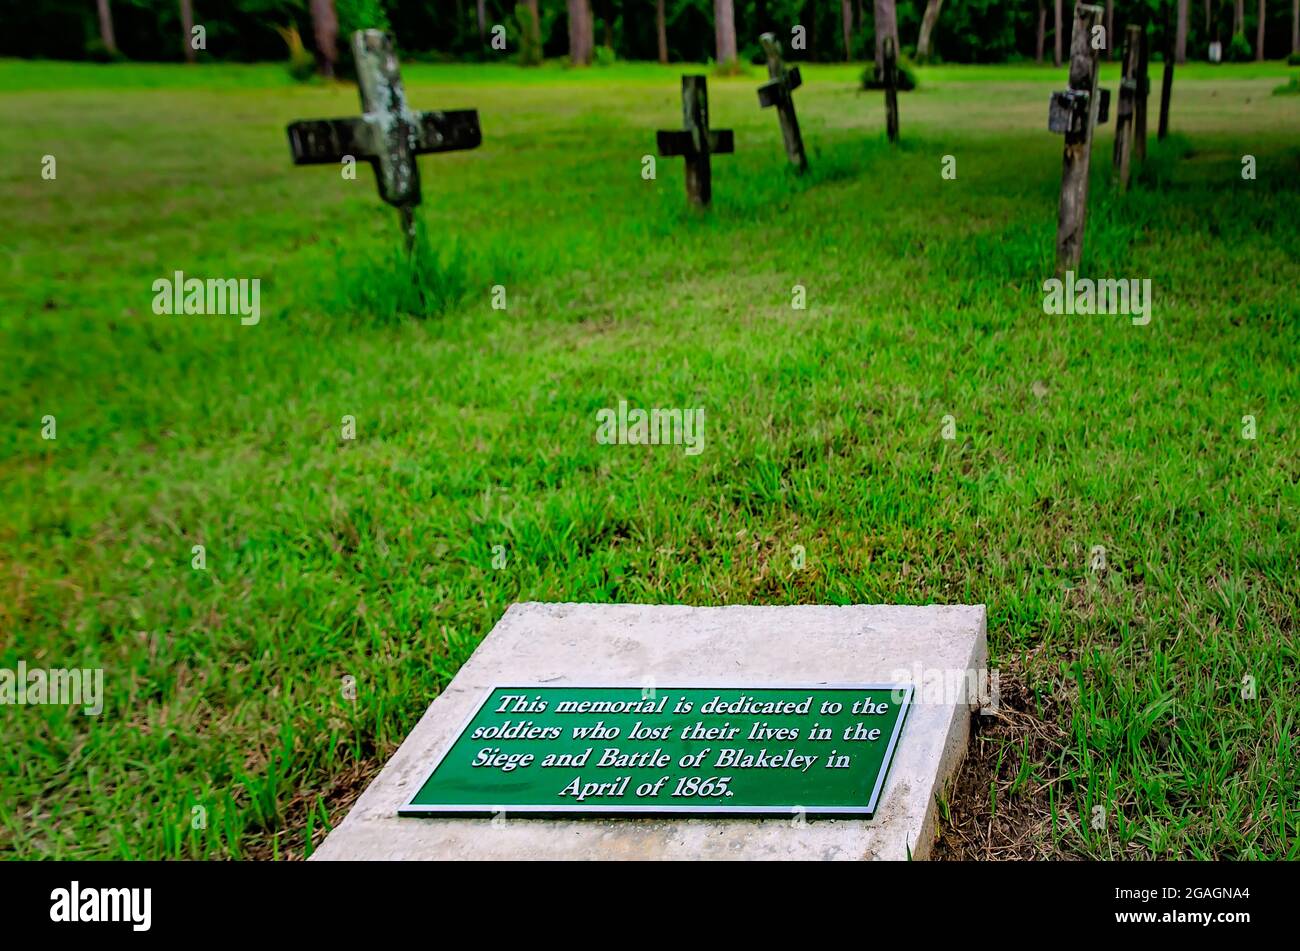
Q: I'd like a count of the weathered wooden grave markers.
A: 8